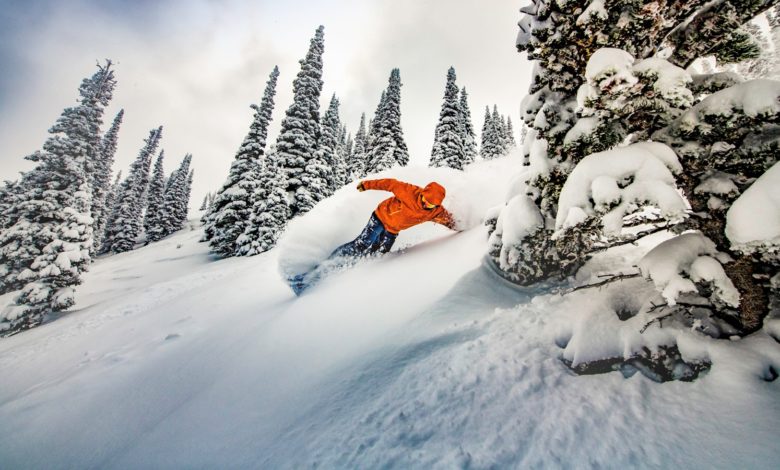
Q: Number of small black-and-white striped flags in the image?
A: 0